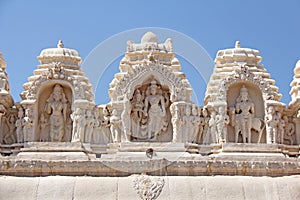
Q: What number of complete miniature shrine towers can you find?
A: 3